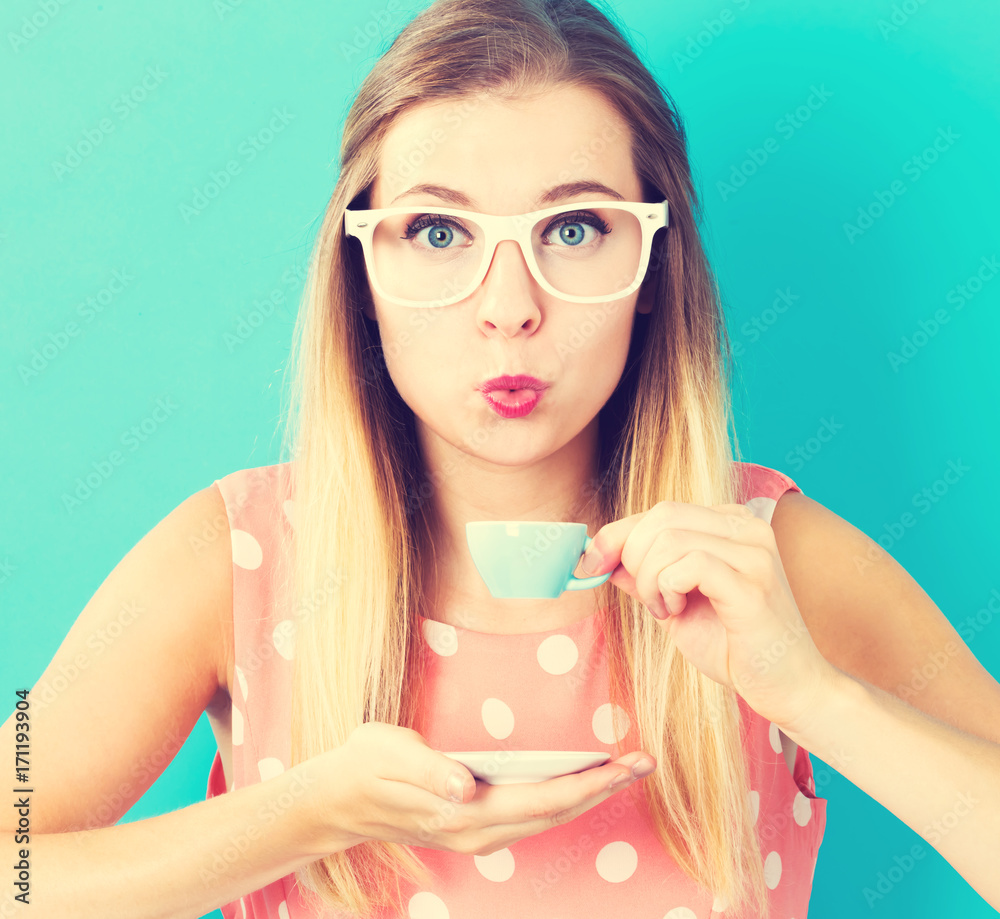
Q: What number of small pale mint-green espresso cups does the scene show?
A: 1